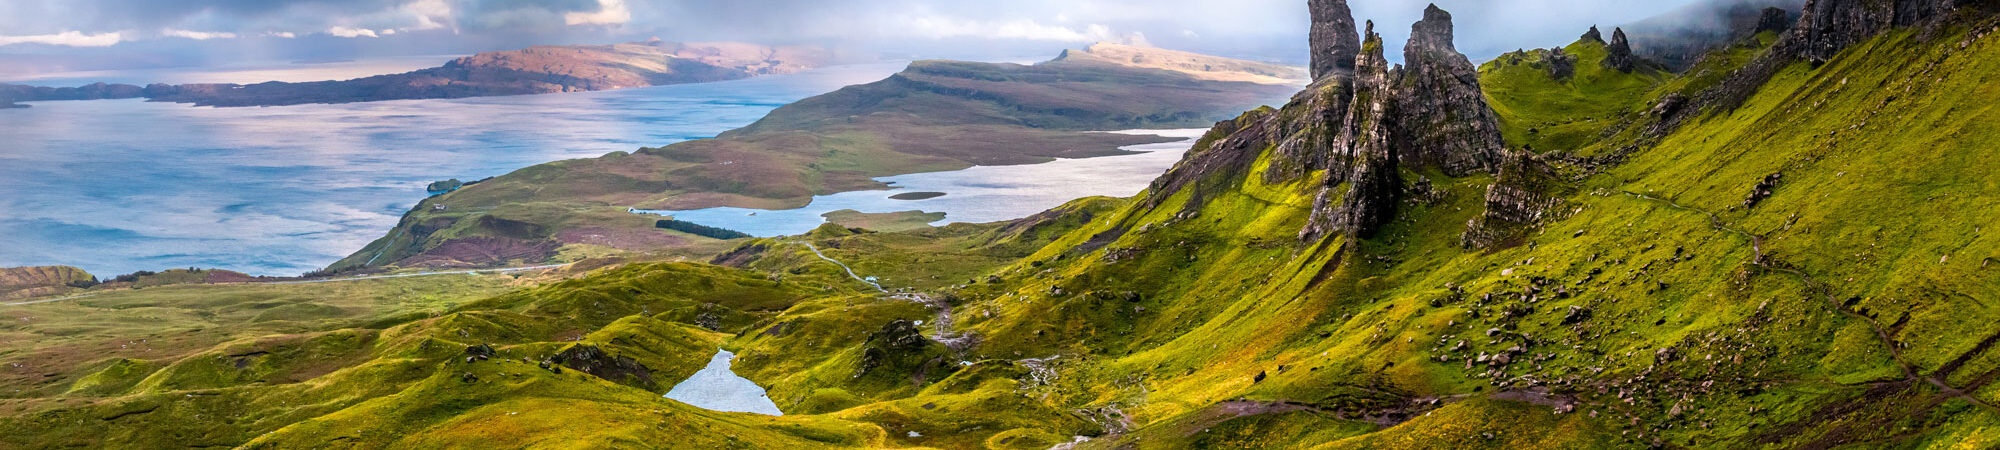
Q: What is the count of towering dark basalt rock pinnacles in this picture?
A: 3